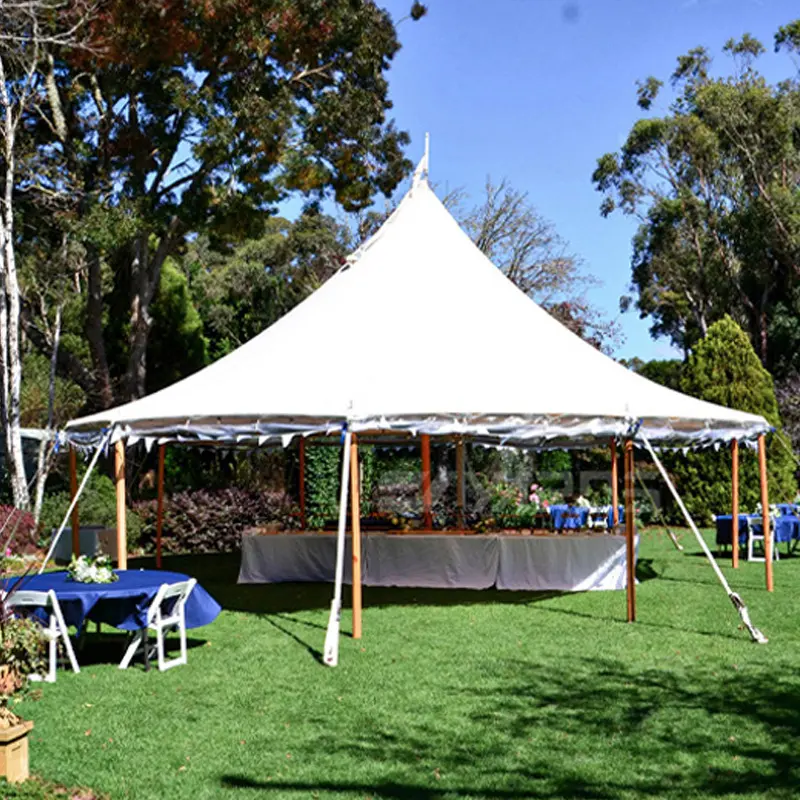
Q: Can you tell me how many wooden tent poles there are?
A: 11